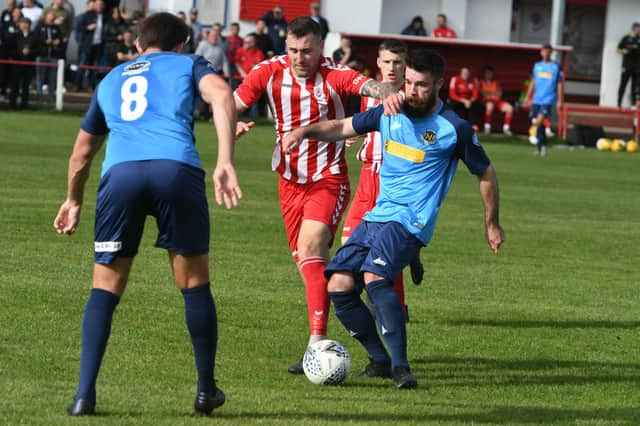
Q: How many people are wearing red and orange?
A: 1